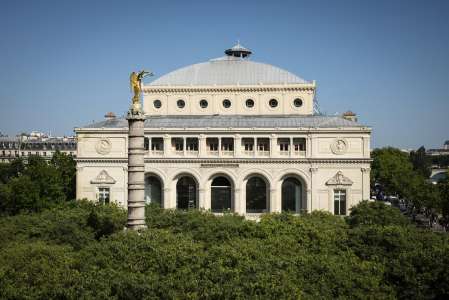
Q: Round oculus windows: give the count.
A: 7